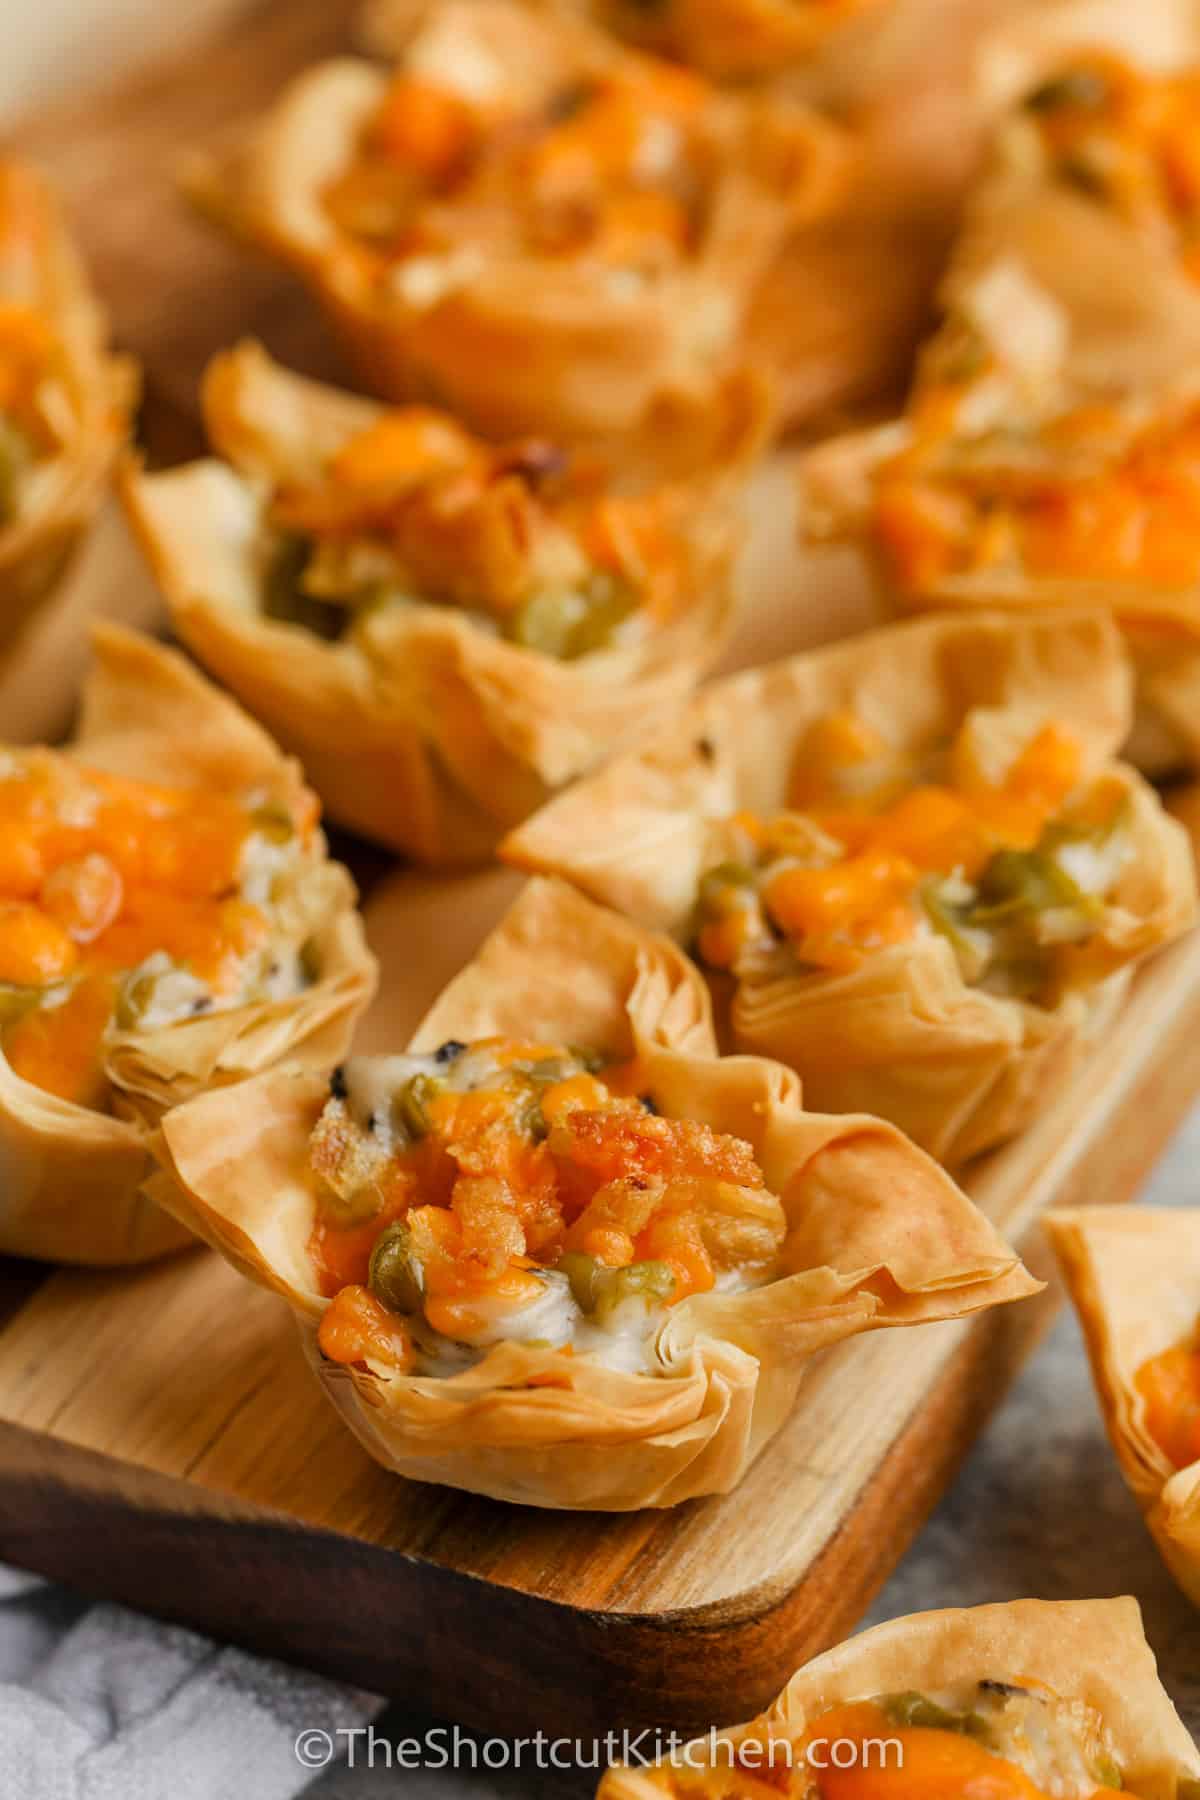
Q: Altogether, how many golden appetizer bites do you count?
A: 11